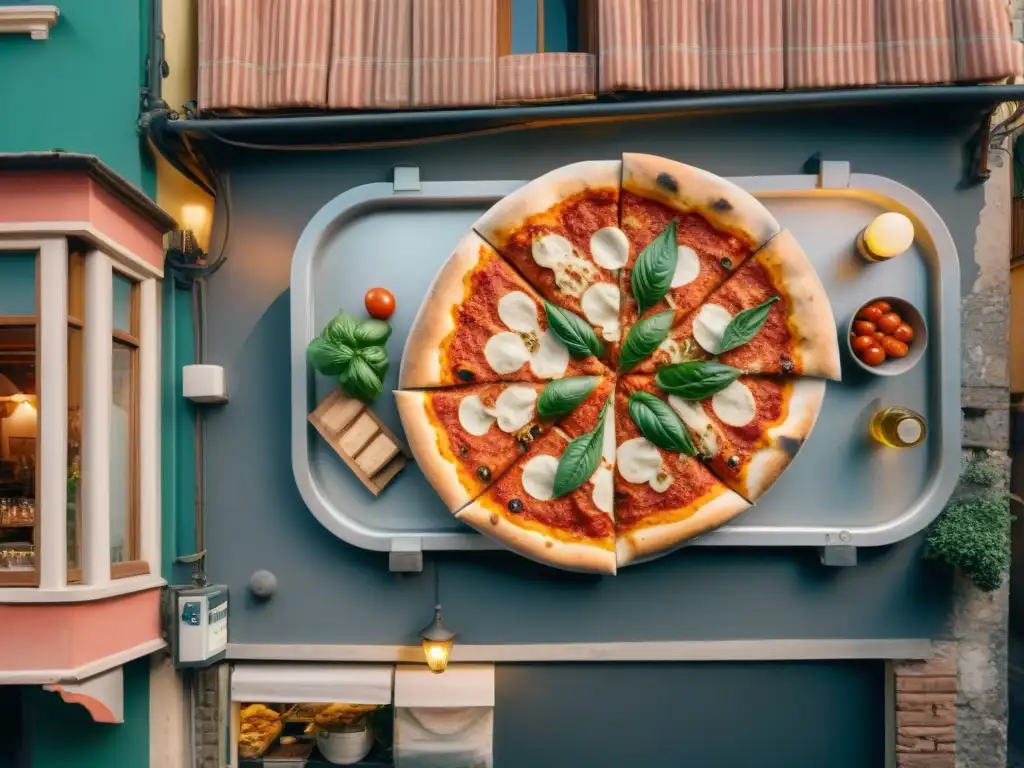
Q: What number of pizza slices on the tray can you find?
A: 8